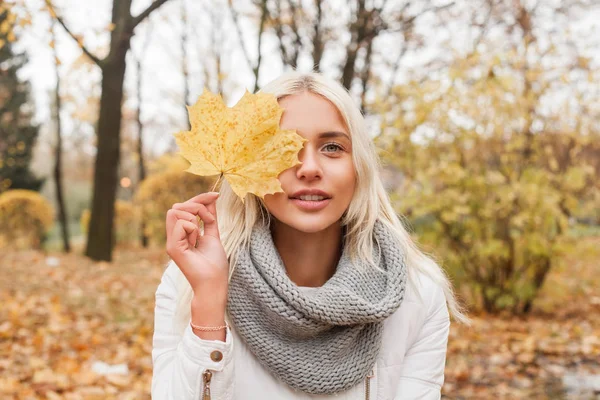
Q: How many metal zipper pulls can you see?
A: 1